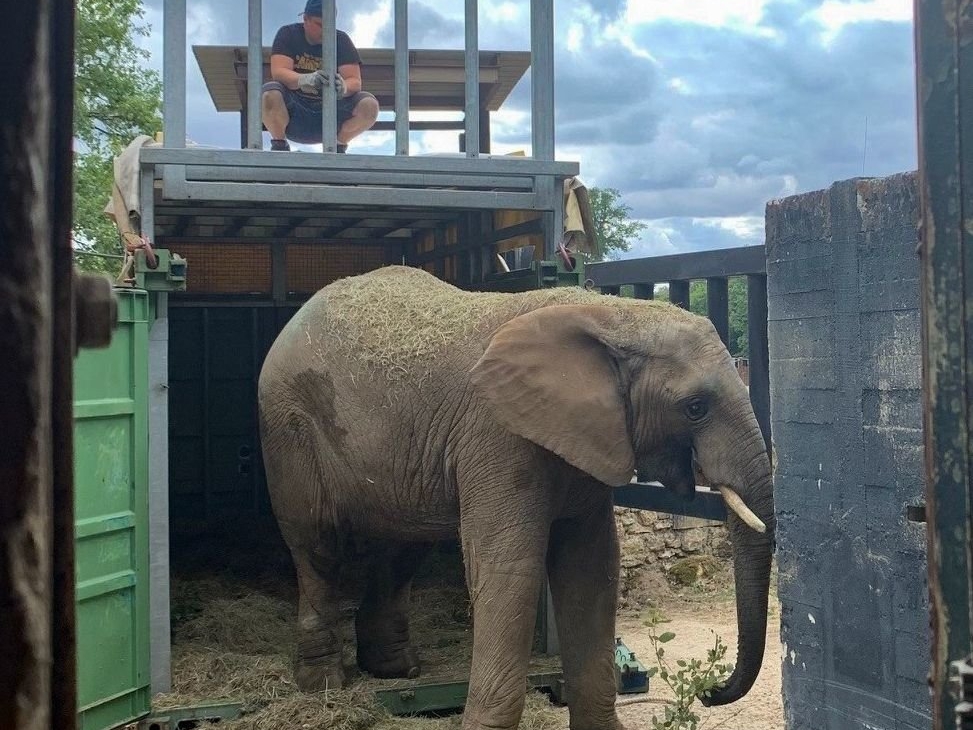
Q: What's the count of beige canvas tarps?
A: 2